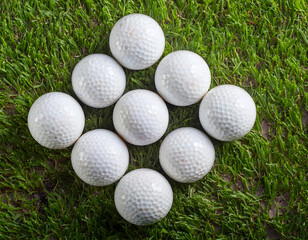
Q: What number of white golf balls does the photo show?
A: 9